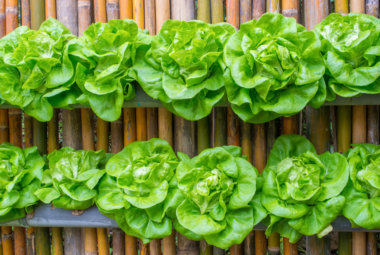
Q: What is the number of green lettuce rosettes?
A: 11